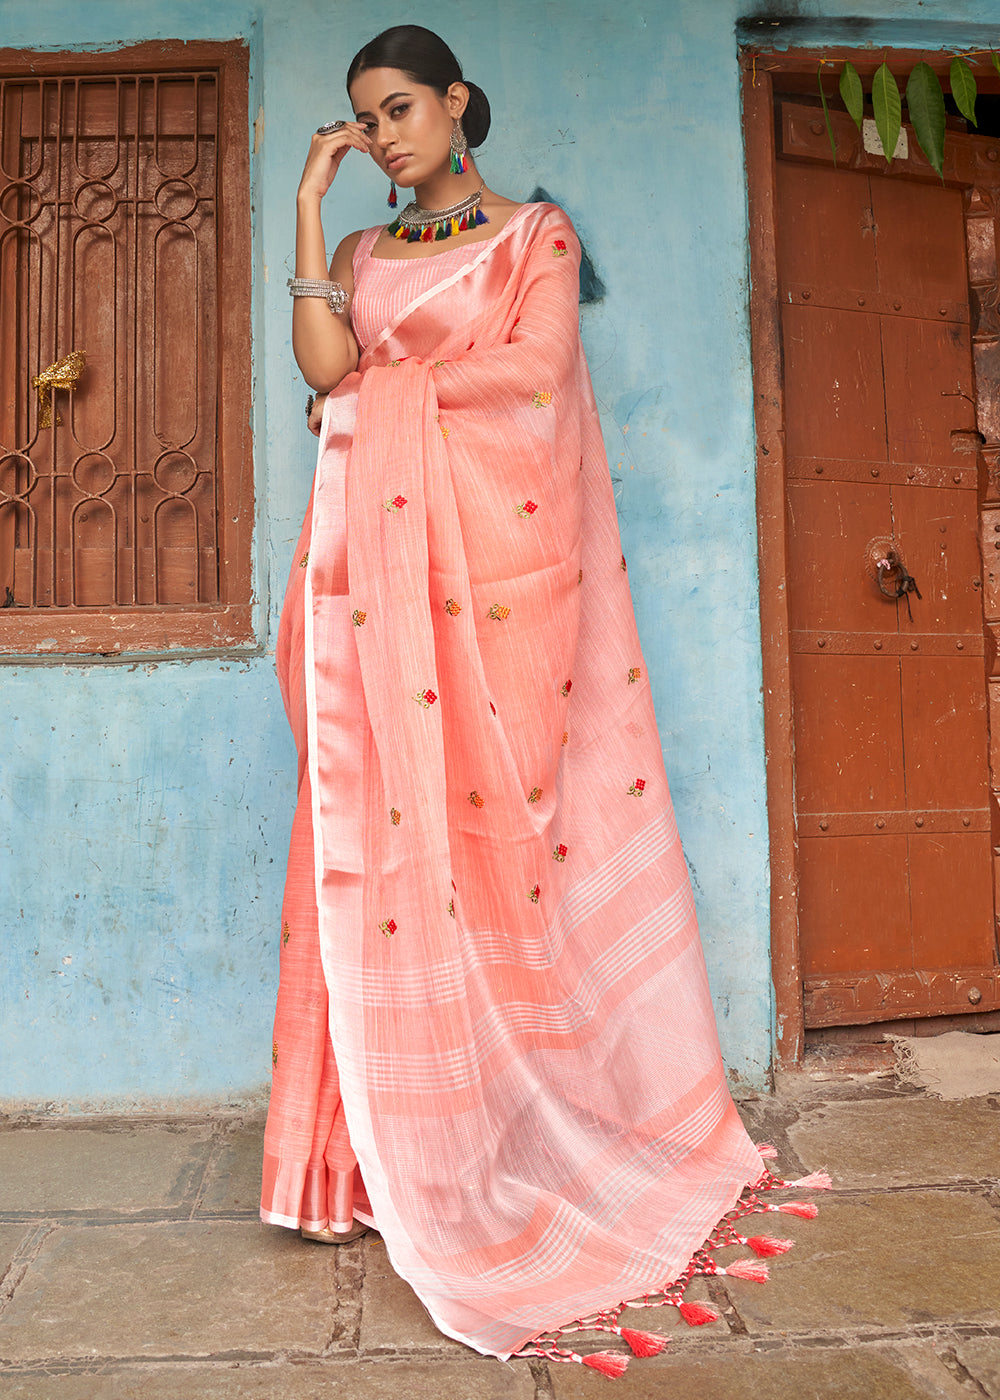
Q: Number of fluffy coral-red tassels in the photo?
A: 8